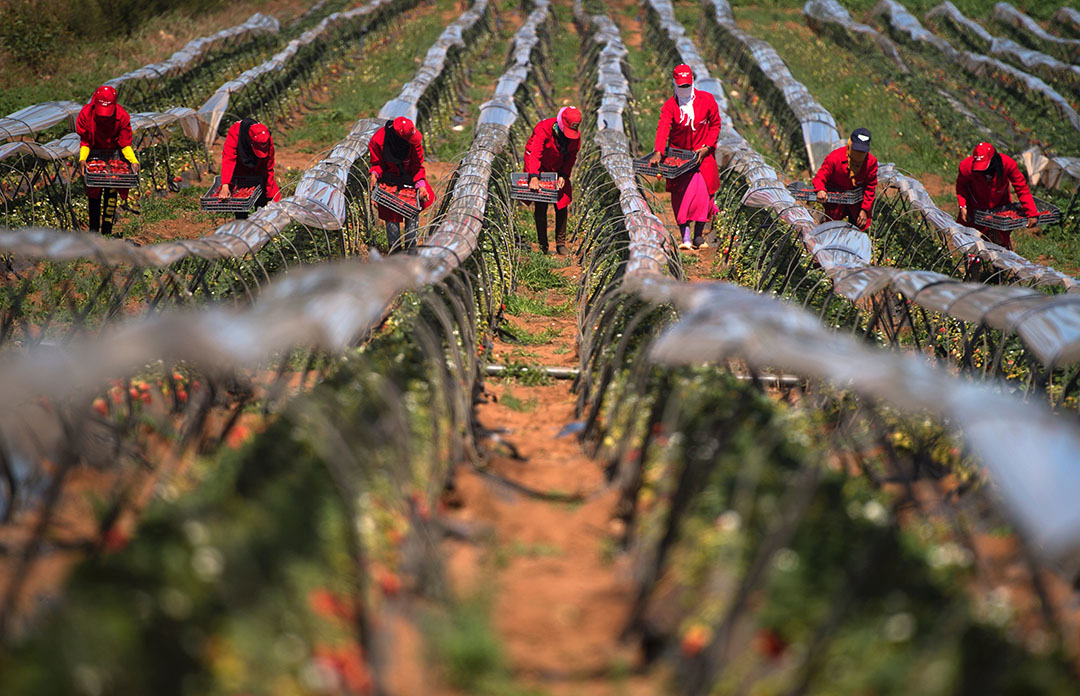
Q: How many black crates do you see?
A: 7